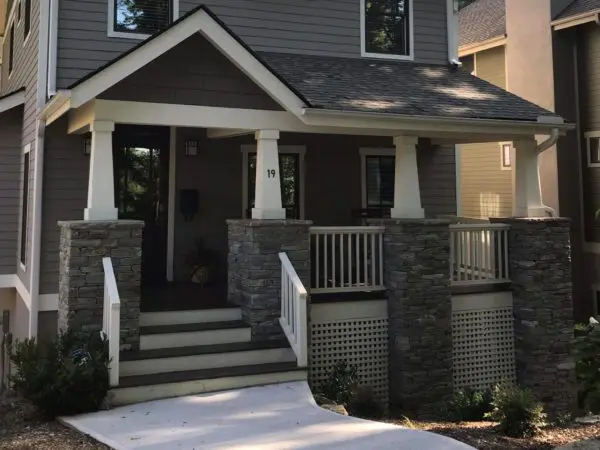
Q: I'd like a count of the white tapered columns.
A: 4